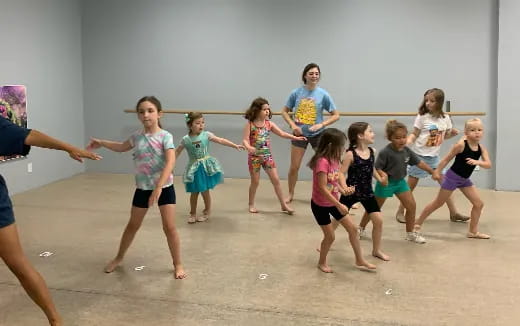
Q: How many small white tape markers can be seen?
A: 4